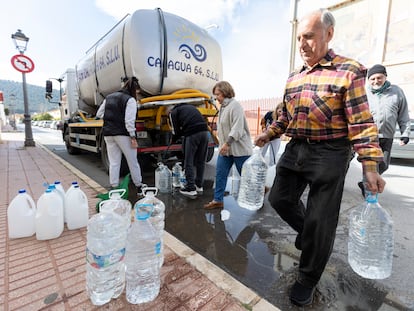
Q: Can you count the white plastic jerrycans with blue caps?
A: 6